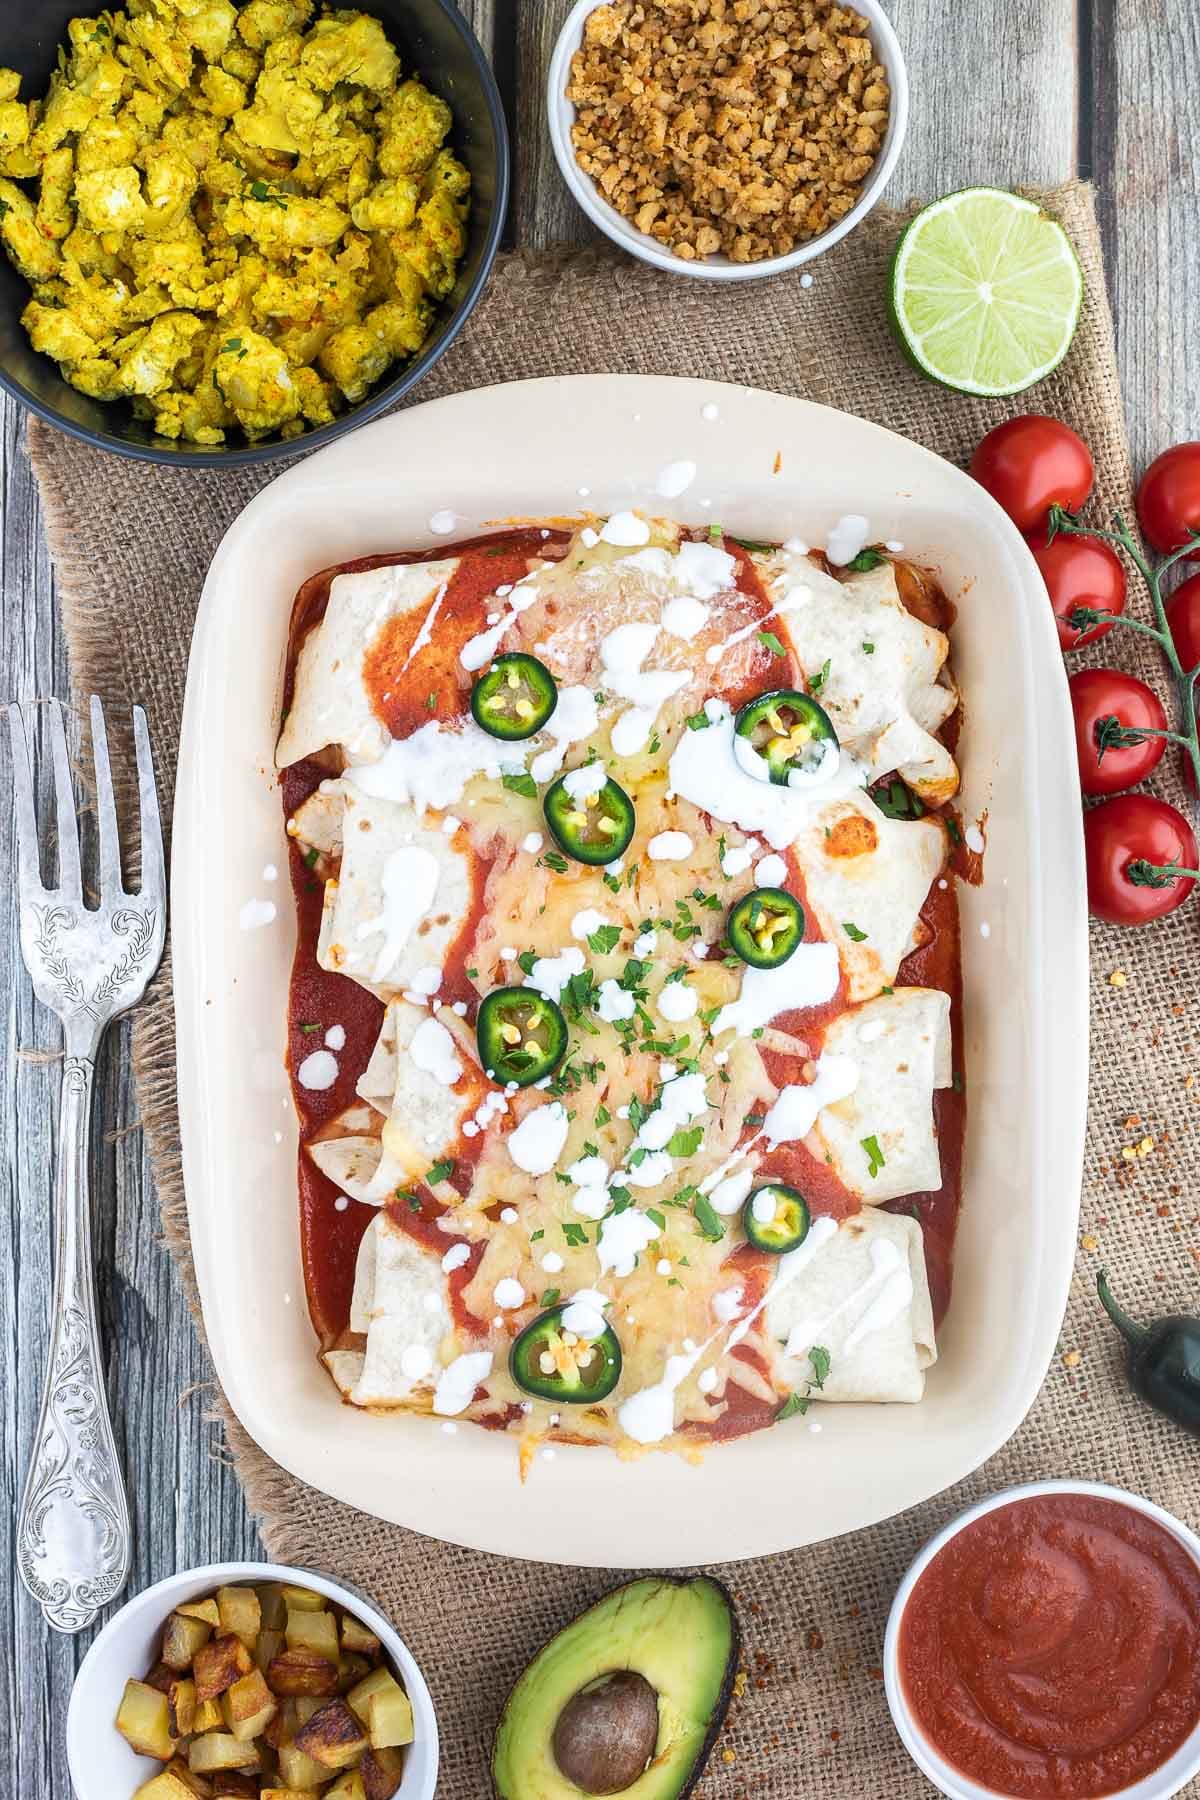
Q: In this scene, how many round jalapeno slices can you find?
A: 7